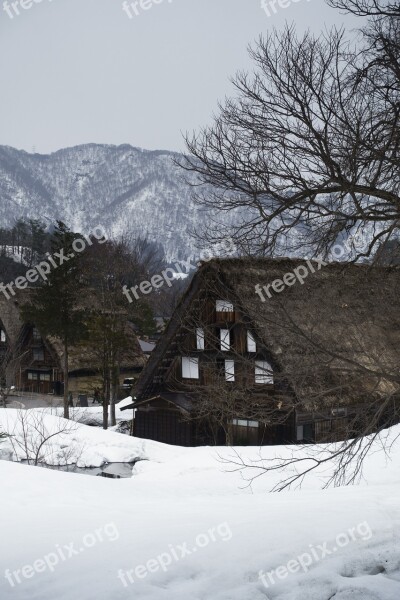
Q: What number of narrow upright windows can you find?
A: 4